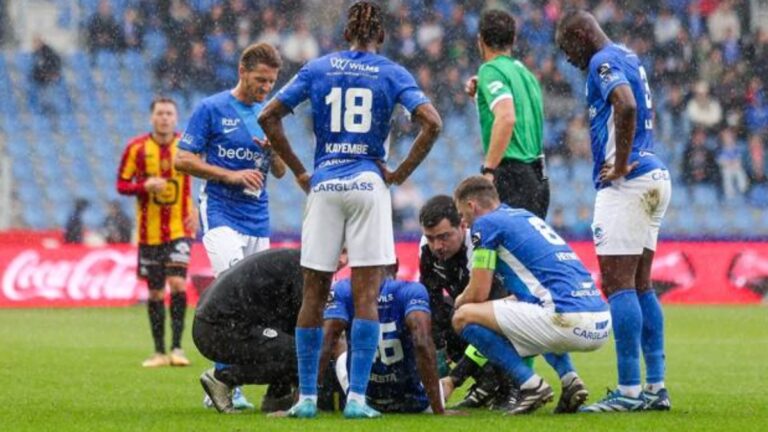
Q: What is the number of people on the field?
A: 9